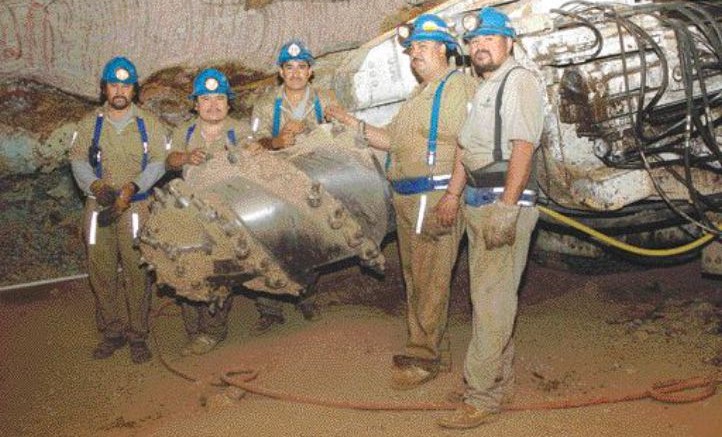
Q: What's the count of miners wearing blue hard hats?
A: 5